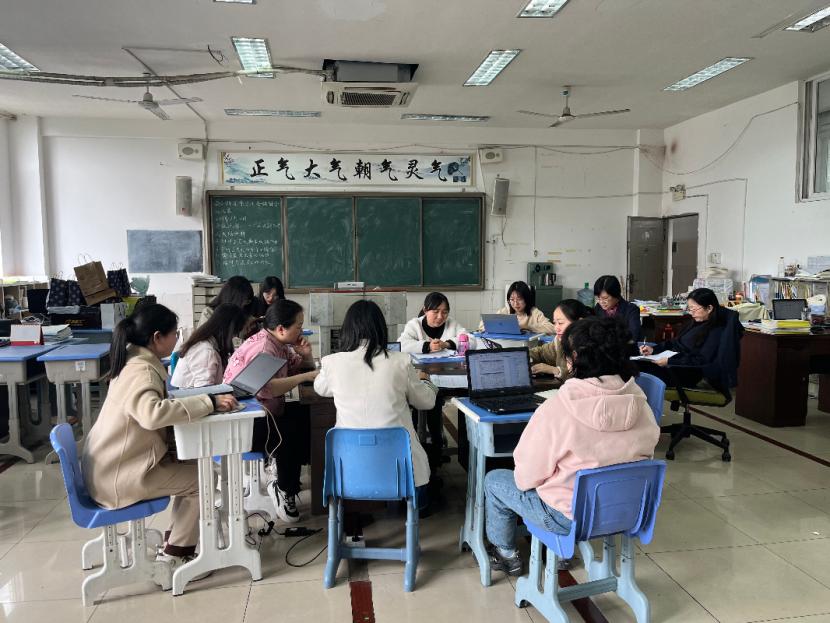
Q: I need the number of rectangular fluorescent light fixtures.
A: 9